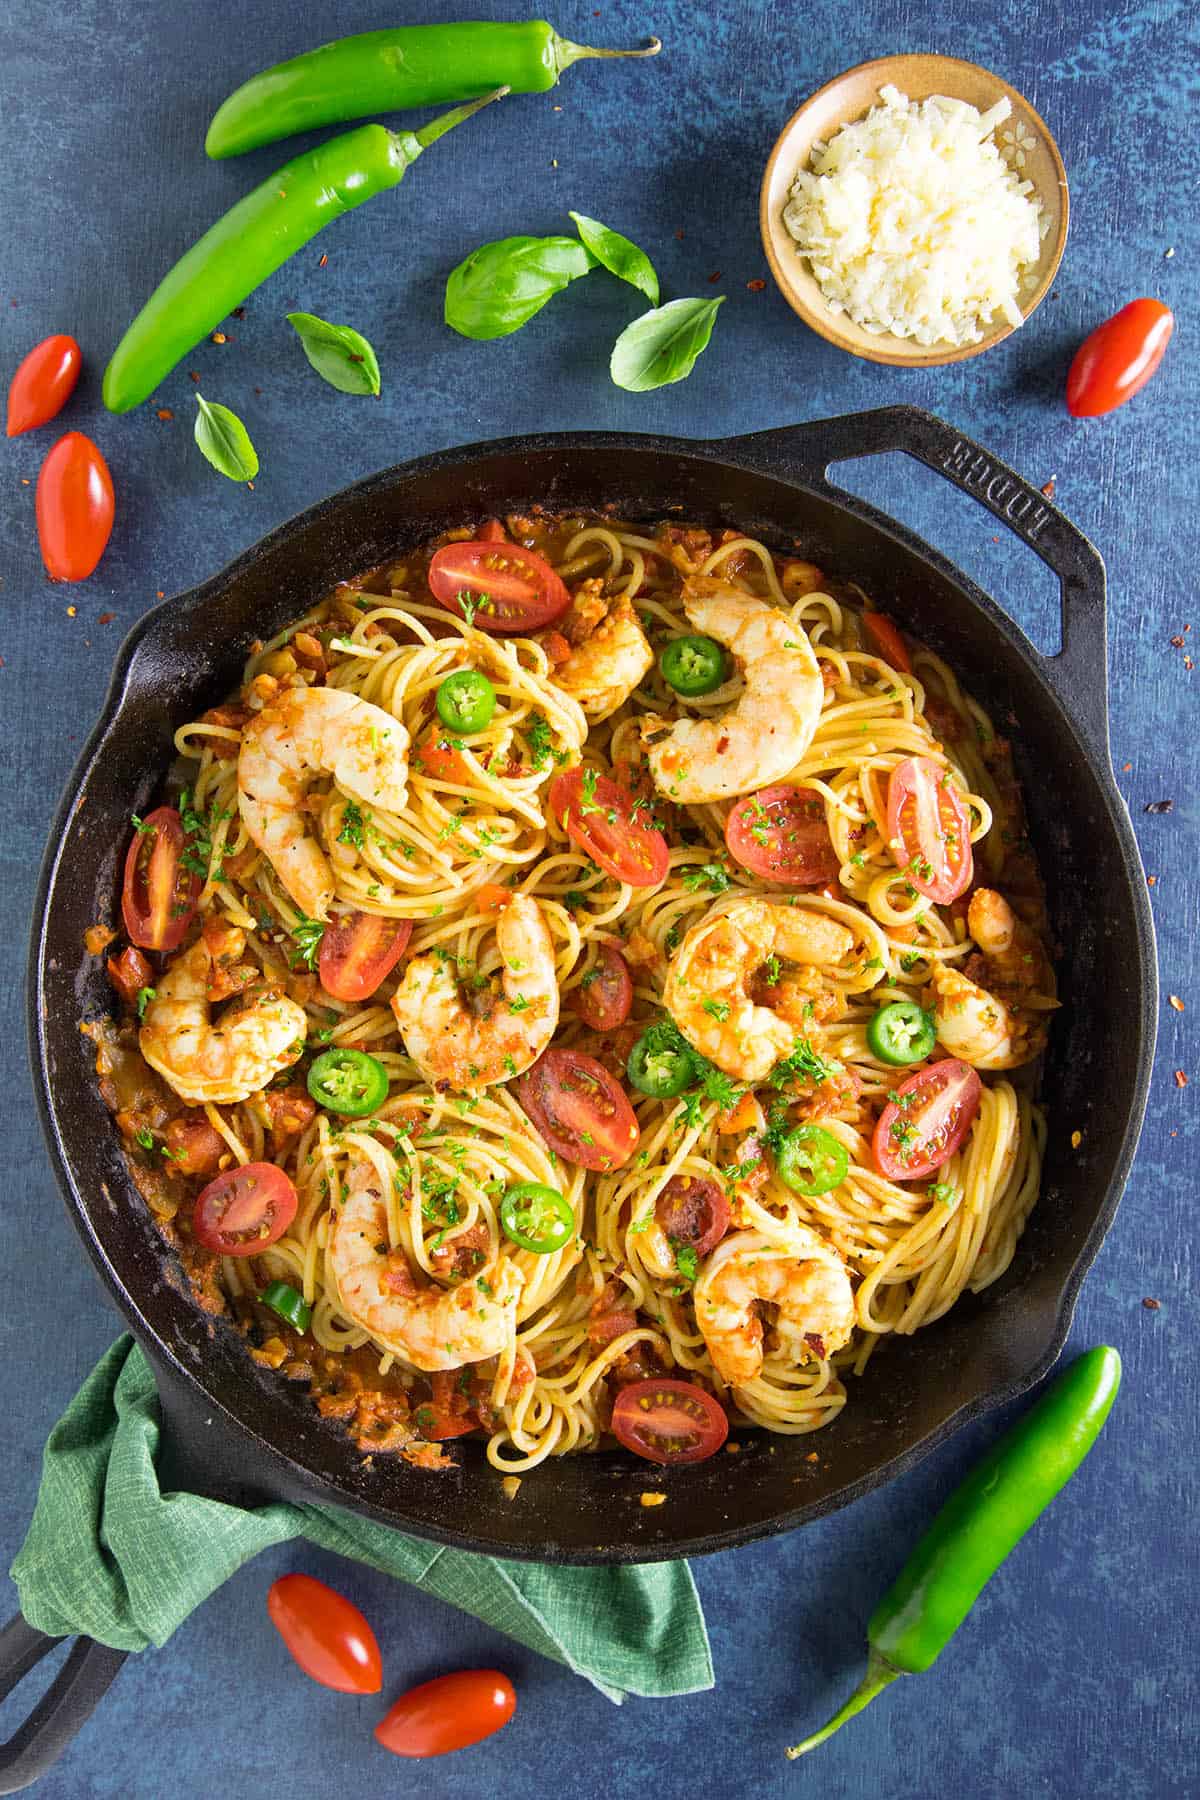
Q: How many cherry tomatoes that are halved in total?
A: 12